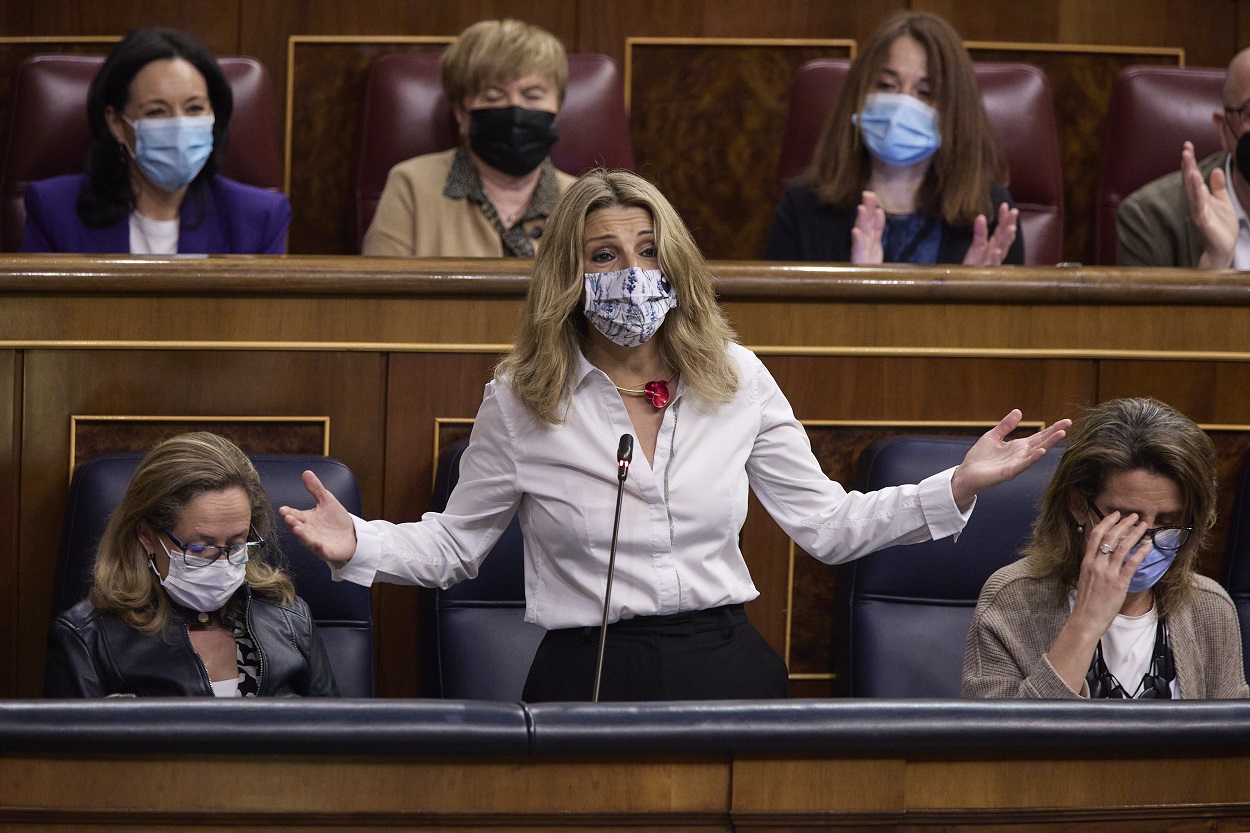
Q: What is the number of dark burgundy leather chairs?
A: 4